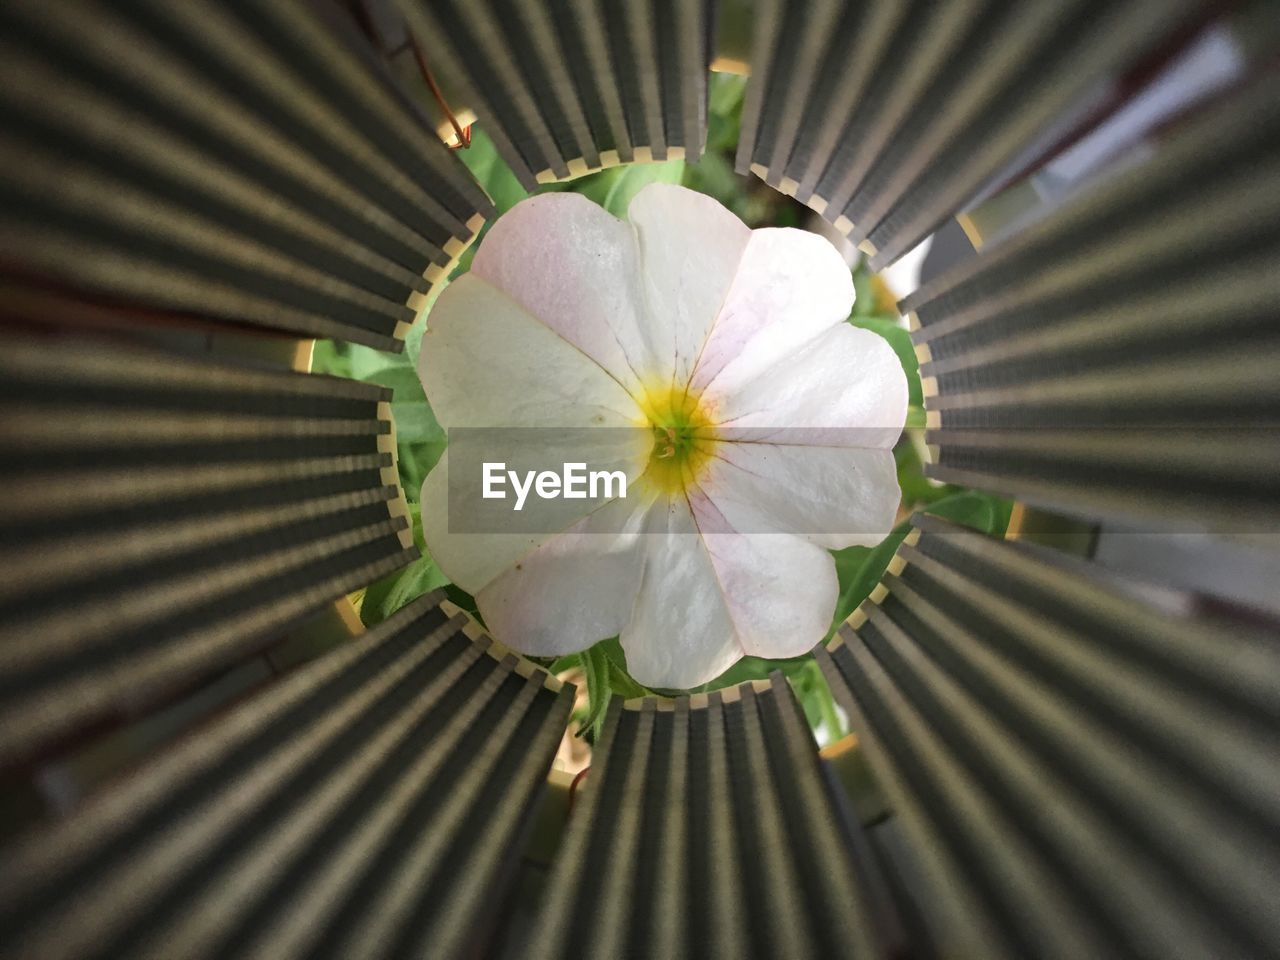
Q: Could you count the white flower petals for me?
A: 10